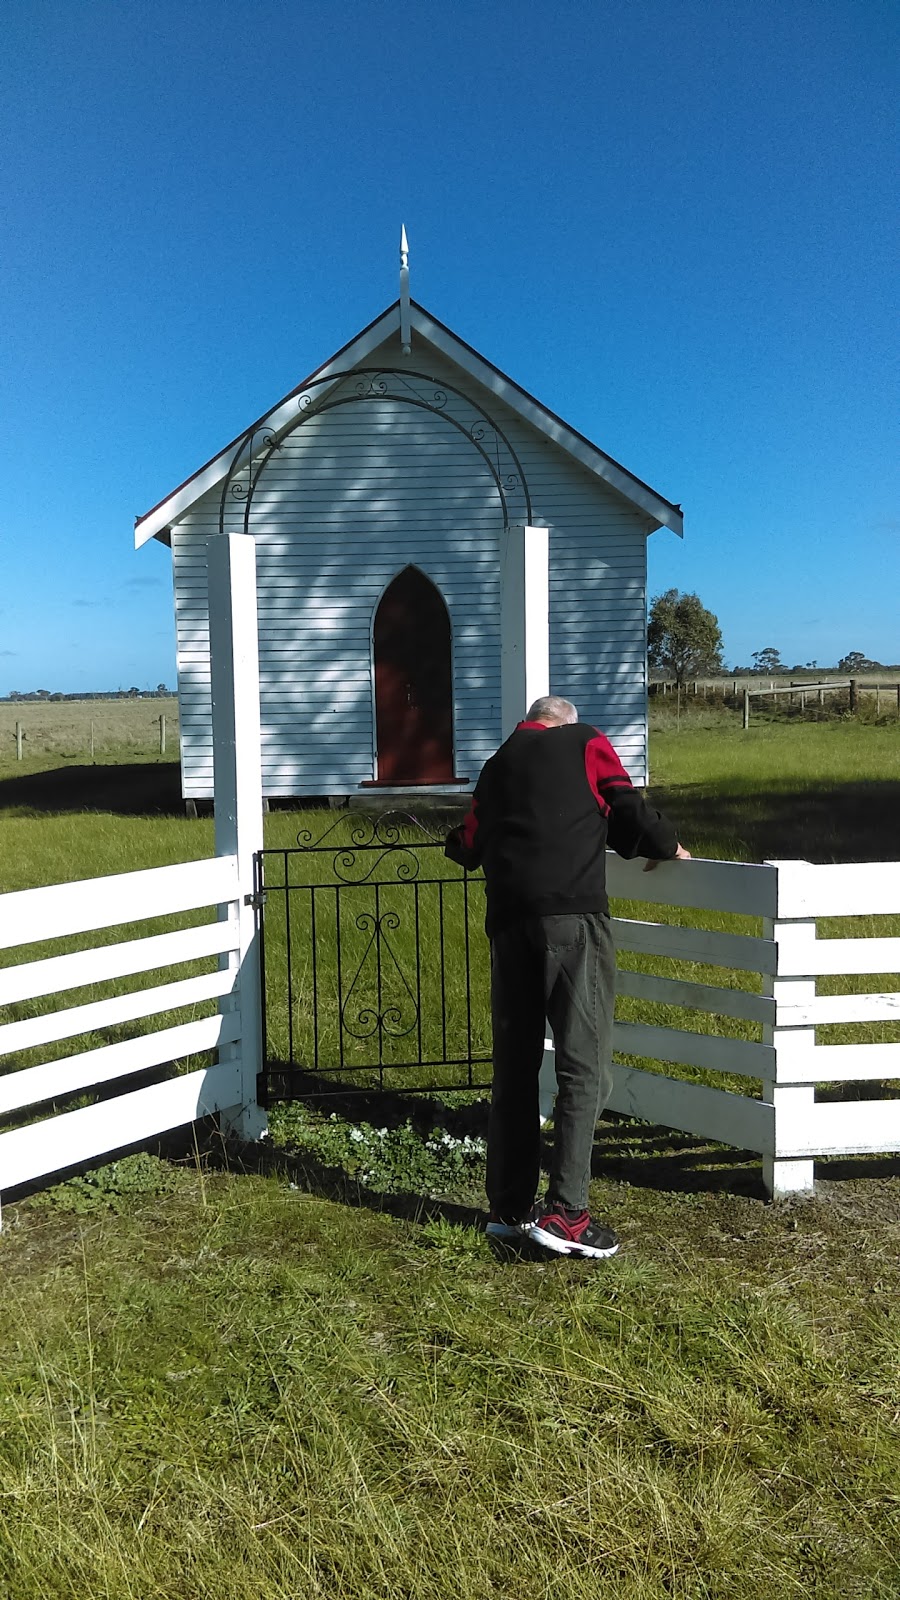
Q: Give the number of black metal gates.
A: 1